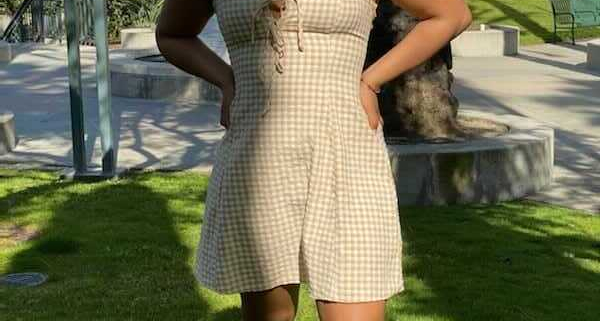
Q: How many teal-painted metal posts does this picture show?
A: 2